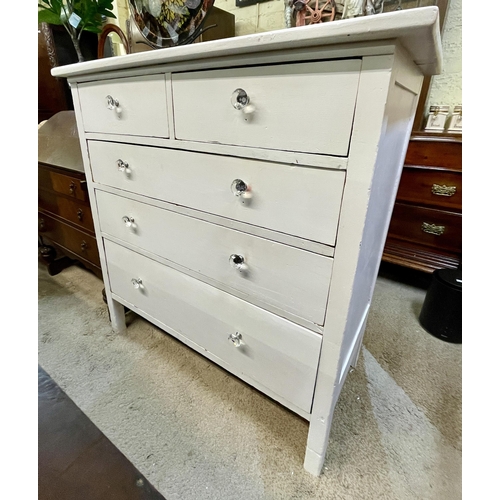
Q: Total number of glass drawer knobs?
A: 8